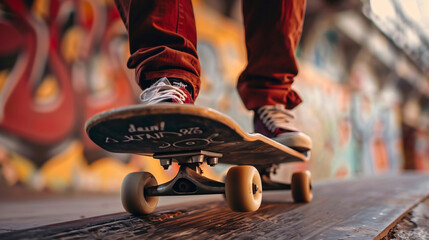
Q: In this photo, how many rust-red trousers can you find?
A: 1